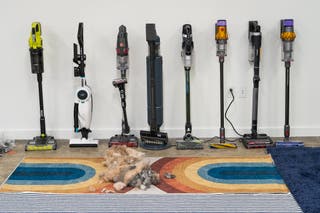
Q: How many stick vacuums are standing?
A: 8